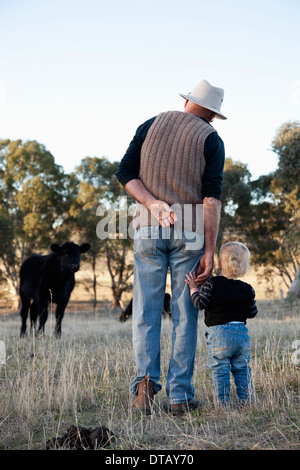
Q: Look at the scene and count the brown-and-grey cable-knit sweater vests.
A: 1